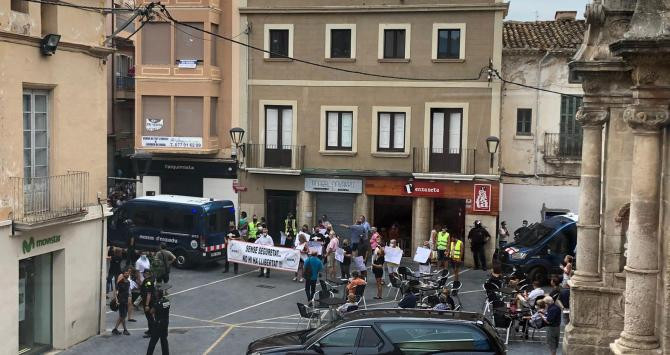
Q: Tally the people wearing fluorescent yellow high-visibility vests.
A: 4